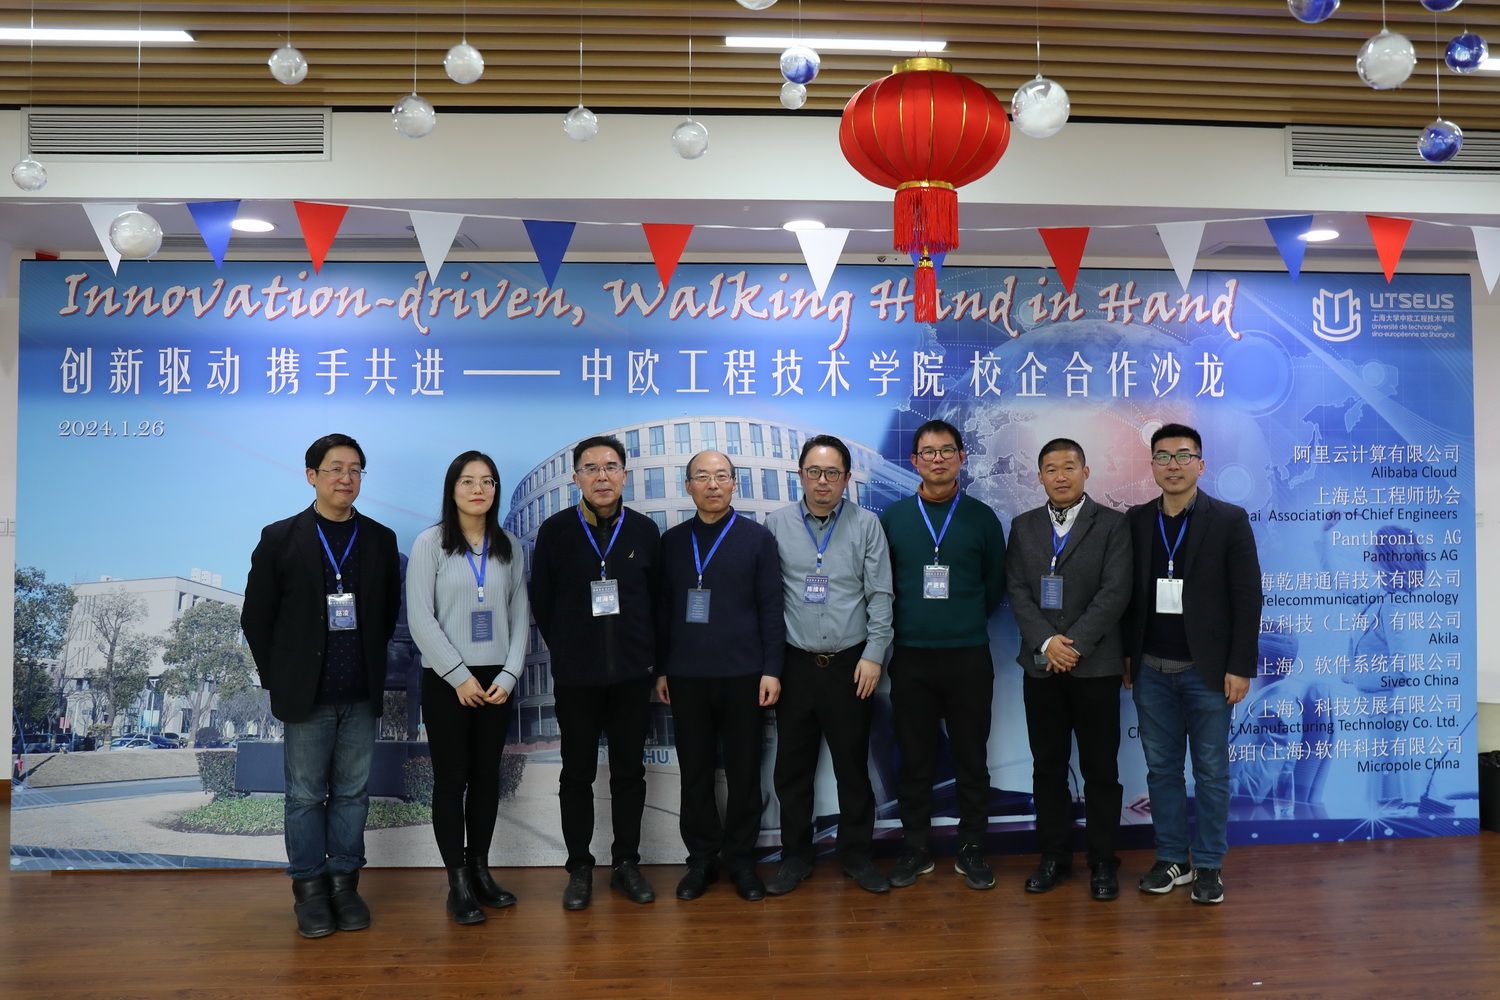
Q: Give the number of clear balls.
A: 11